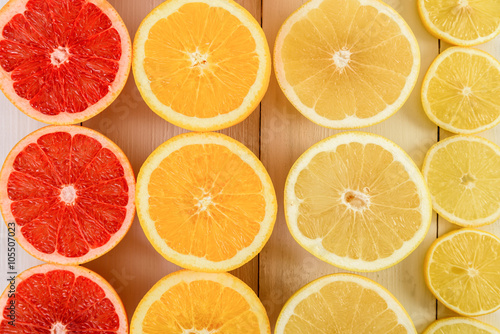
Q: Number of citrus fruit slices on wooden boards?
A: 14